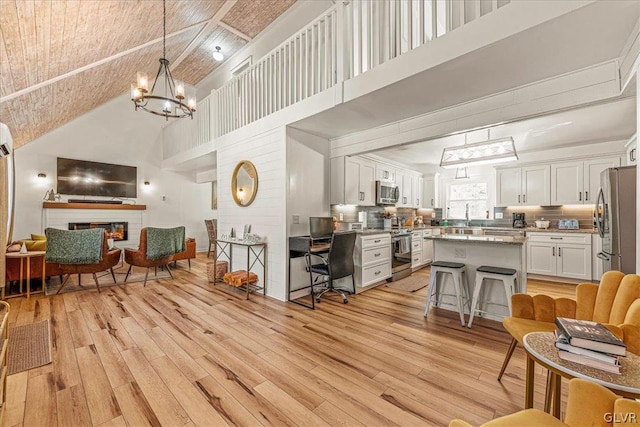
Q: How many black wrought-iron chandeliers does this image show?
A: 1